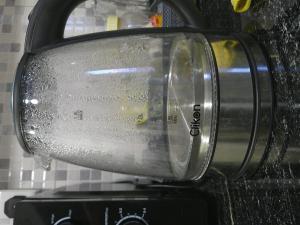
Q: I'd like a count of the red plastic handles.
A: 0